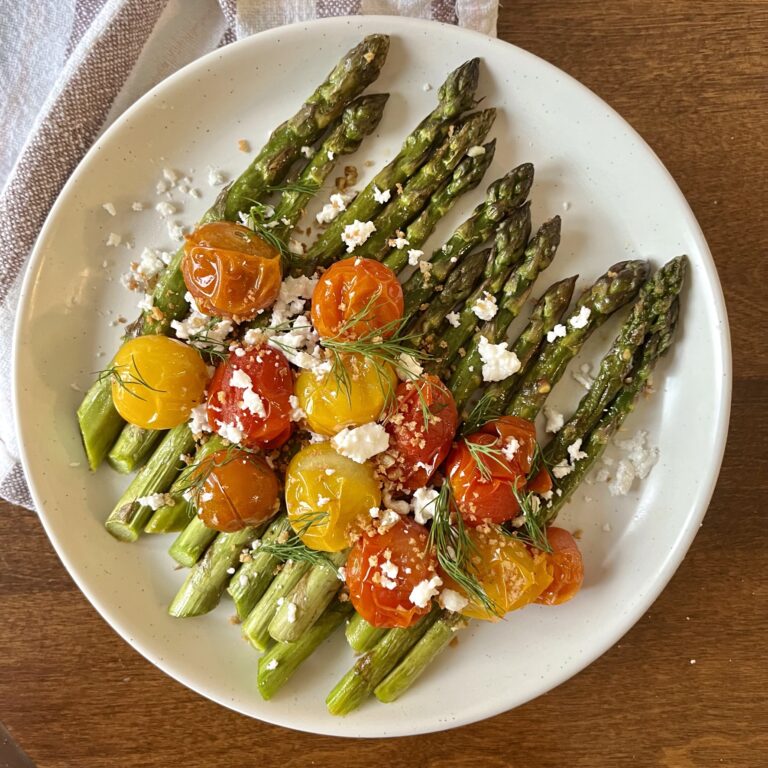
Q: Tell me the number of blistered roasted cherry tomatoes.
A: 12